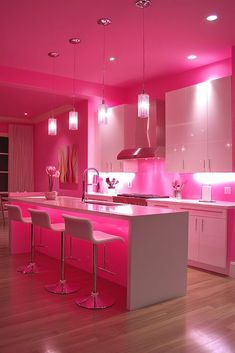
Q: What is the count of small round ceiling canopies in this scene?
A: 4